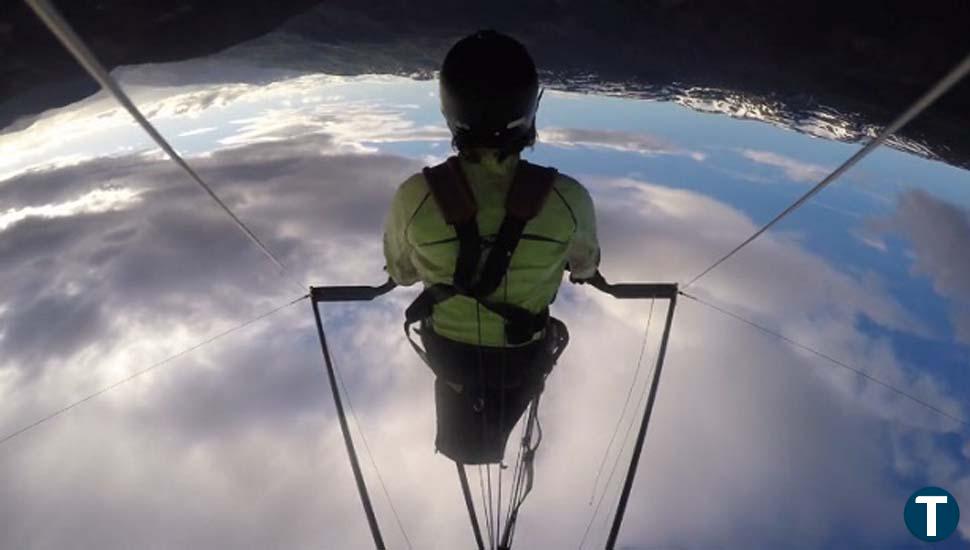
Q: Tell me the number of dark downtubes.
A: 2